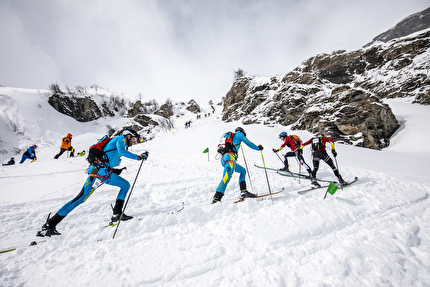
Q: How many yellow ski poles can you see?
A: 2